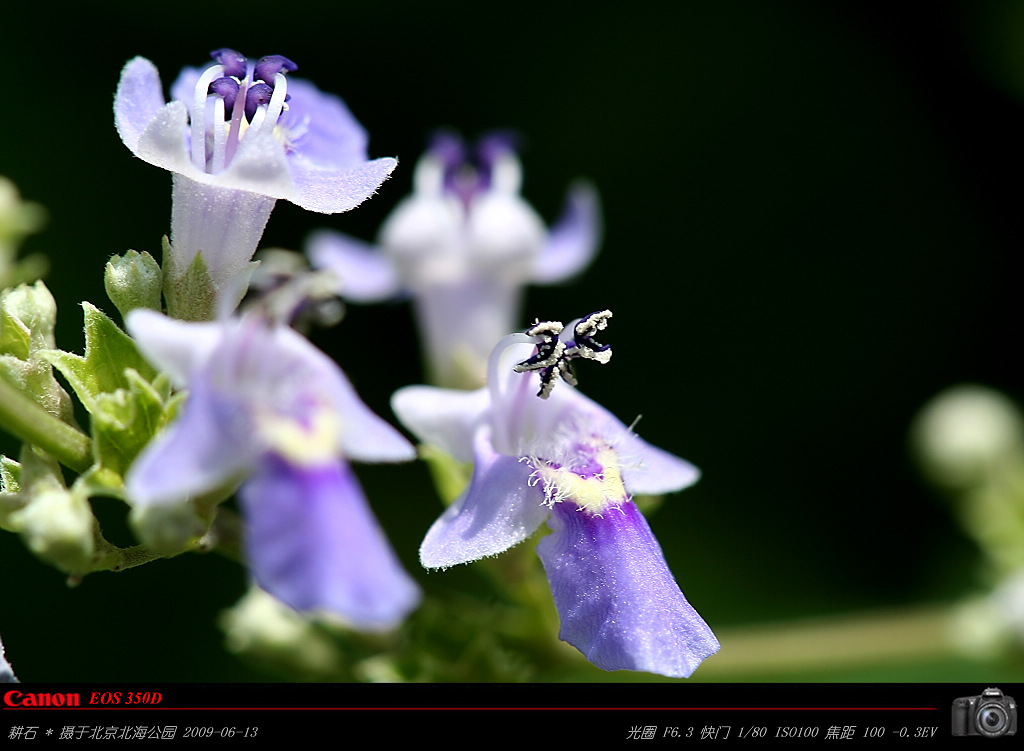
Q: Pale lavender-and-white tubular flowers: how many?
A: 4